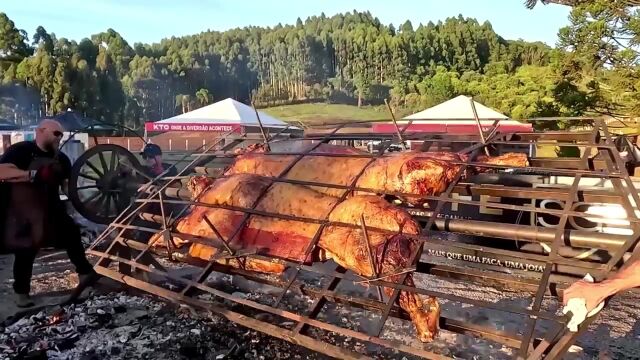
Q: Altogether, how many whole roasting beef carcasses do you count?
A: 2